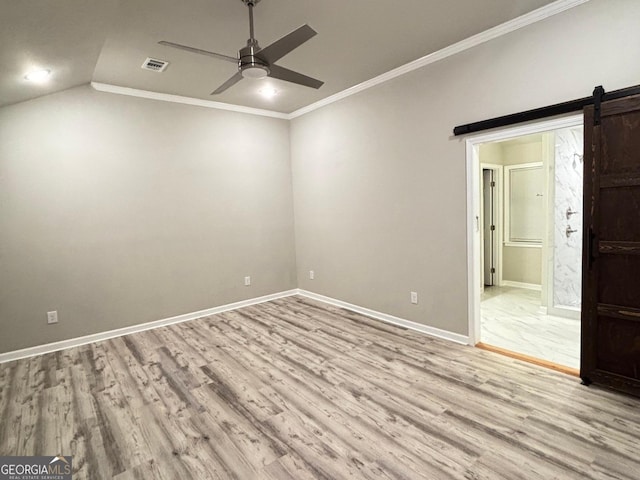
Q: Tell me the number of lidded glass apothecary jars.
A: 0